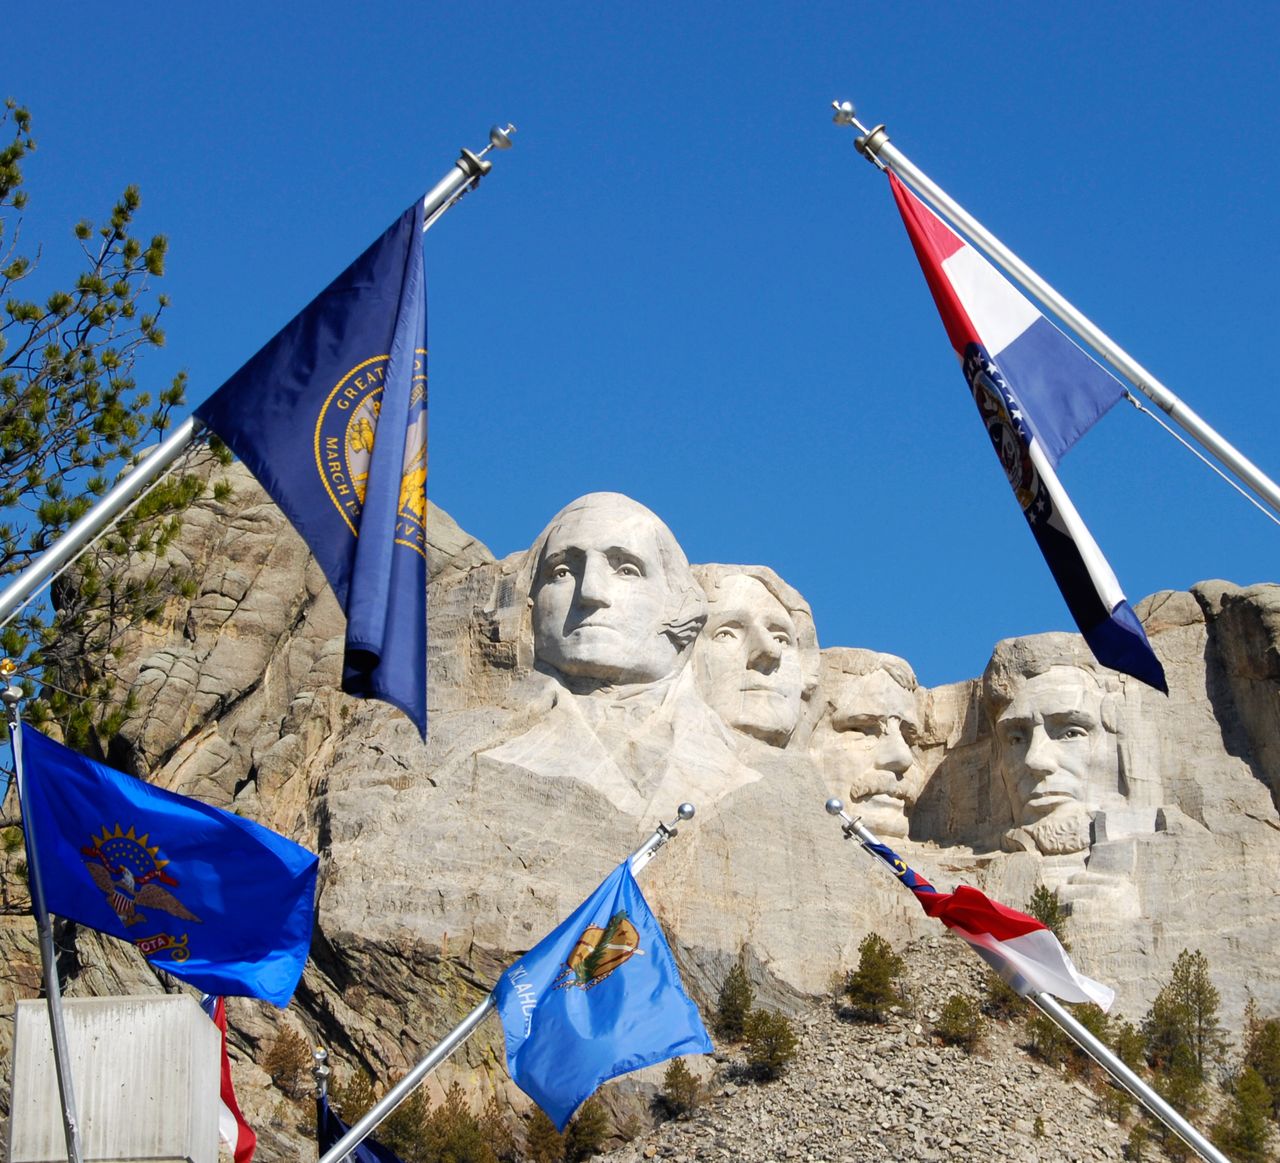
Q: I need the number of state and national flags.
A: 7